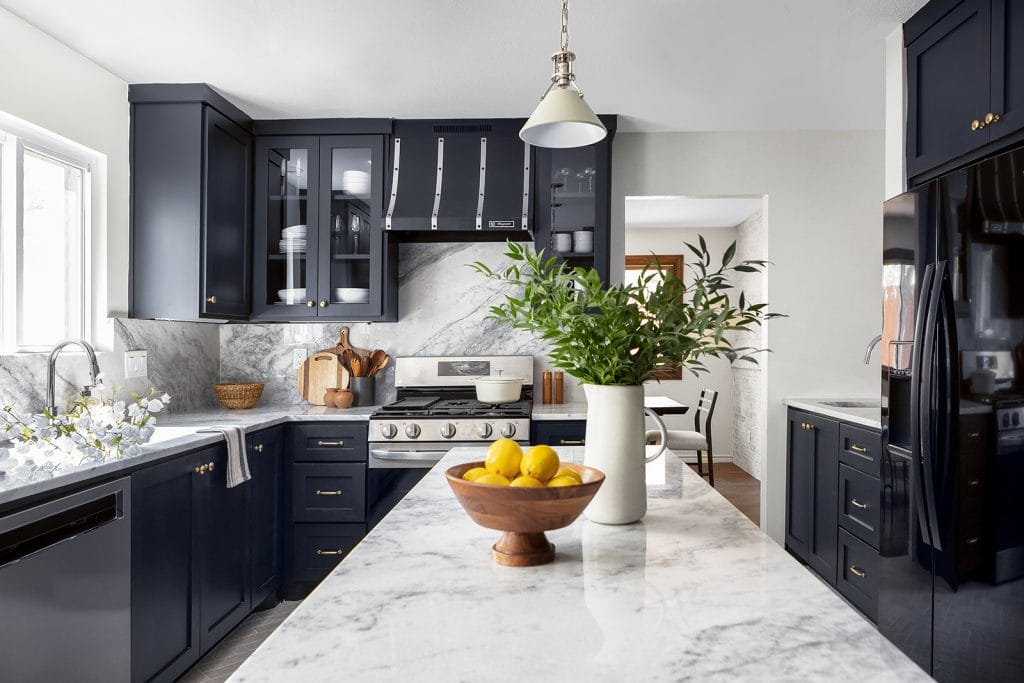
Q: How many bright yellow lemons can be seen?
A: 7